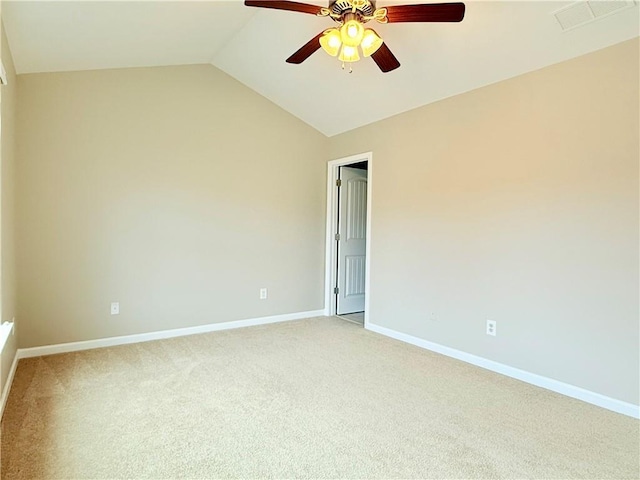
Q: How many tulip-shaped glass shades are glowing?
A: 4